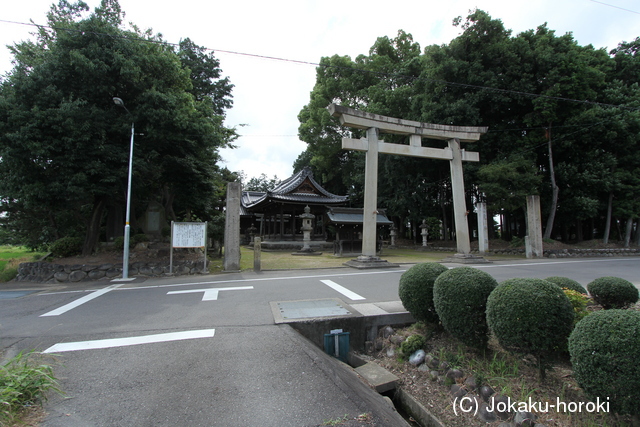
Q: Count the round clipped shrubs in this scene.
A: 6